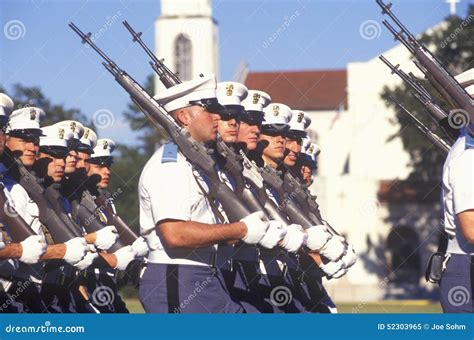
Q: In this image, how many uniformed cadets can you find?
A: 14